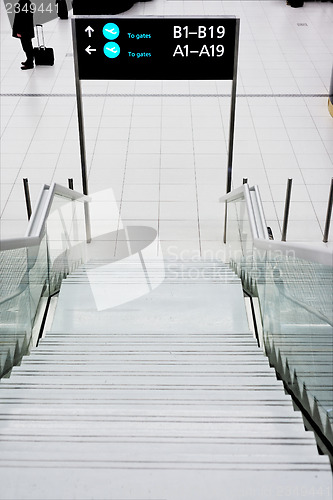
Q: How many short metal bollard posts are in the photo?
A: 5